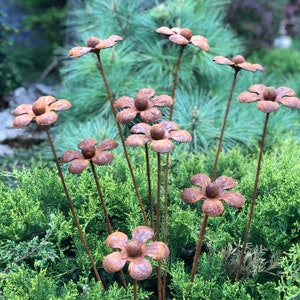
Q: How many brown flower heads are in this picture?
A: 10